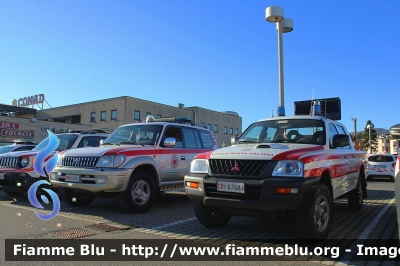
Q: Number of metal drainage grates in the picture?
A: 2